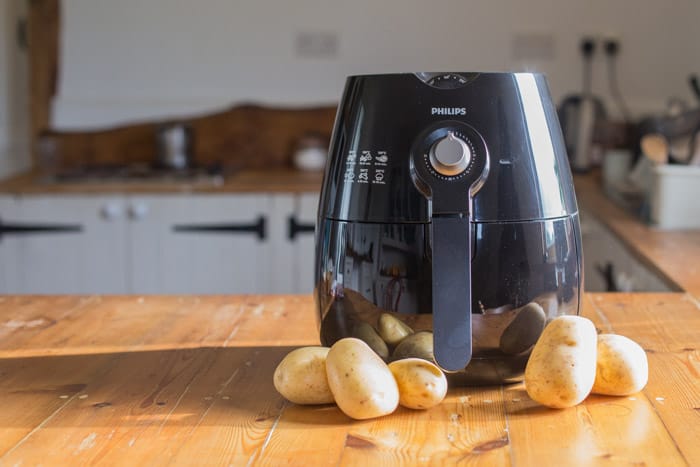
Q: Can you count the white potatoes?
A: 5